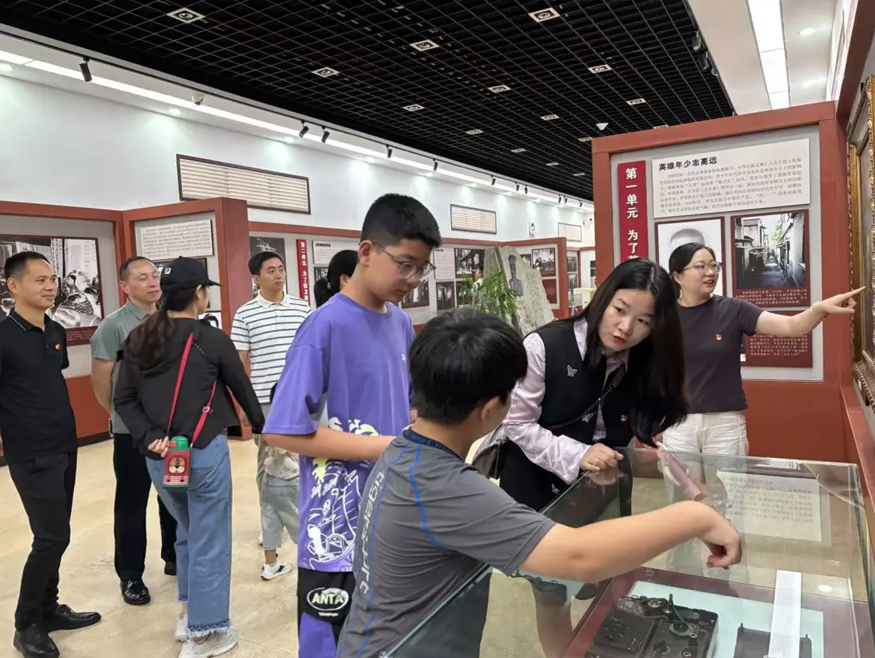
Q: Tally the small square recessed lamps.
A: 15